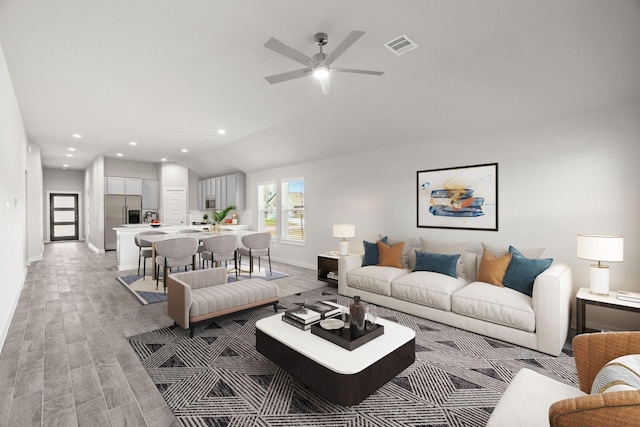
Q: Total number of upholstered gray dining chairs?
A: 6